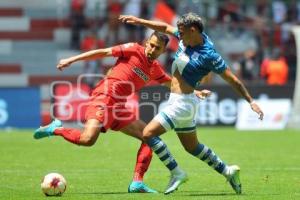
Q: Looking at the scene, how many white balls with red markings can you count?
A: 1